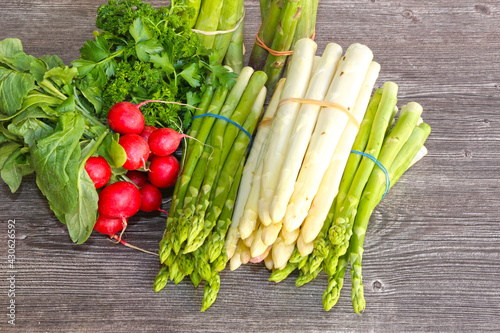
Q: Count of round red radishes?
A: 10